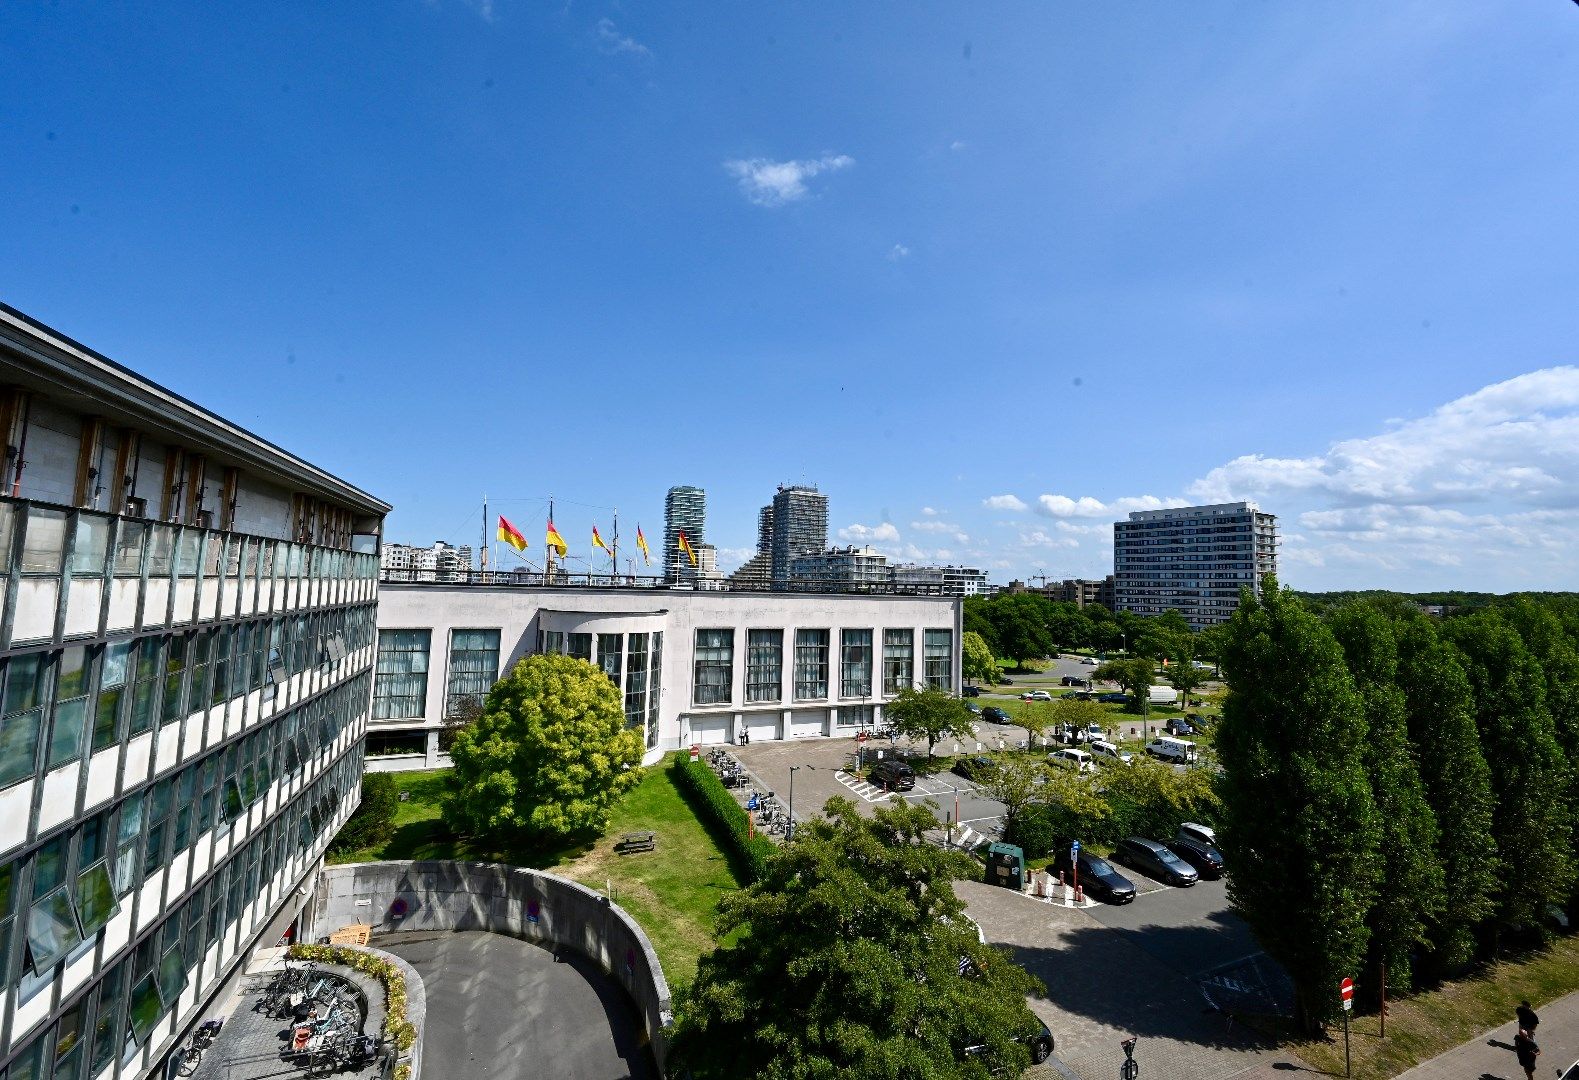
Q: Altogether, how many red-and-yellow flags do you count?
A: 5